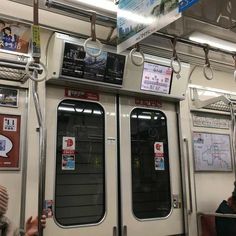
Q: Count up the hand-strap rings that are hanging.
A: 5